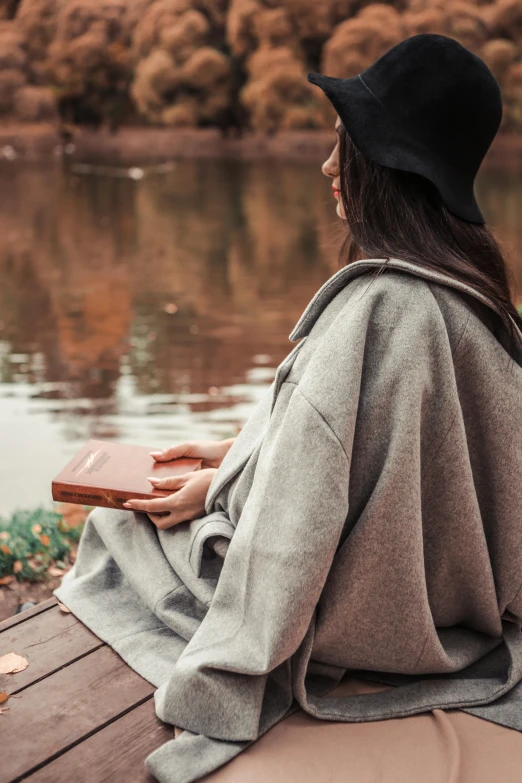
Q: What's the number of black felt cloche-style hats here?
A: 1